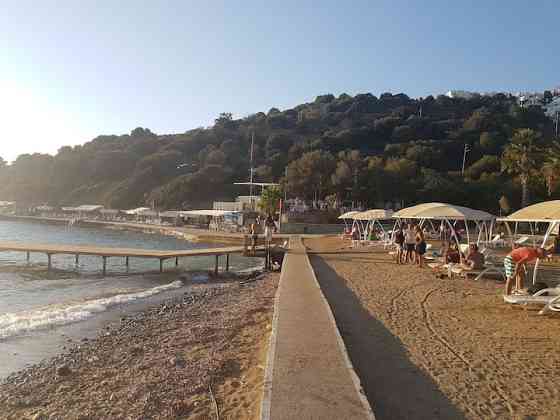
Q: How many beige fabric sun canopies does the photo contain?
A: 4